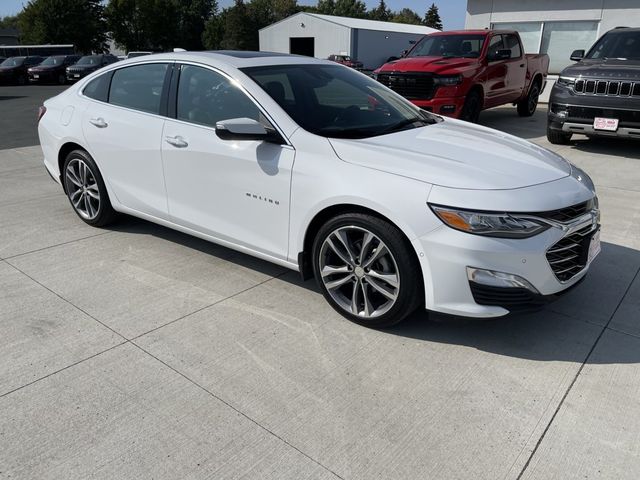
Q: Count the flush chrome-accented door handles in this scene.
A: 2